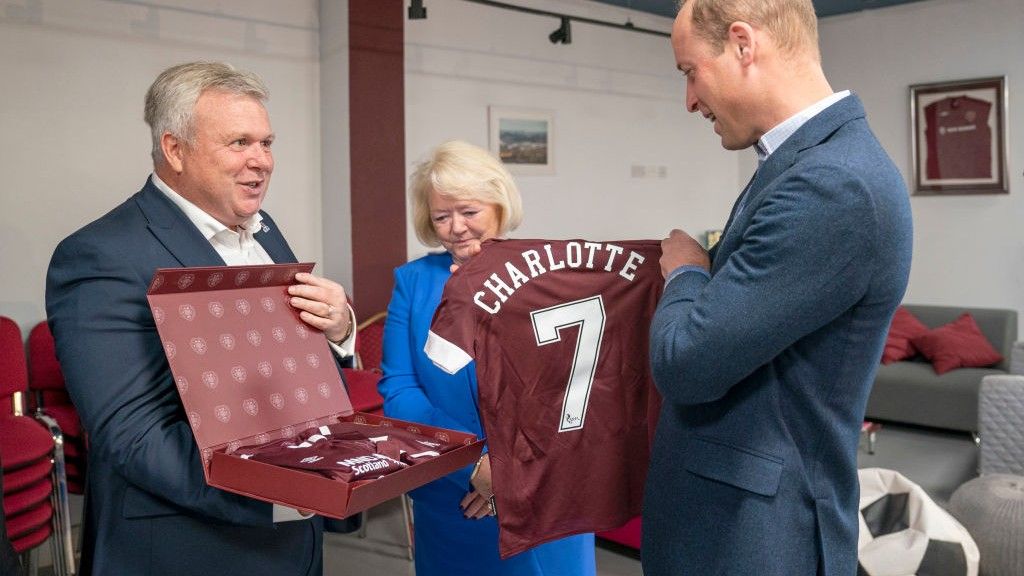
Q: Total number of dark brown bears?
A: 0